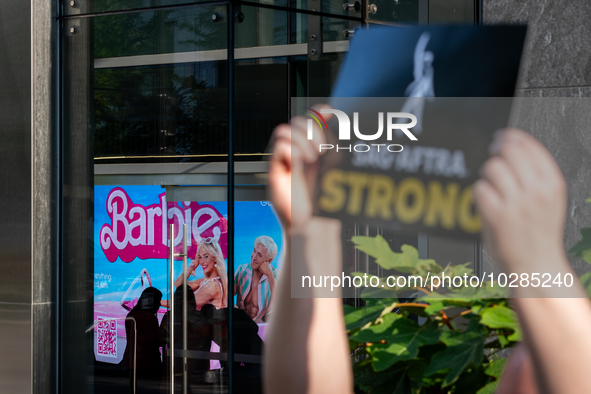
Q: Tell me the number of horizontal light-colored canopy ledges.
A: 2